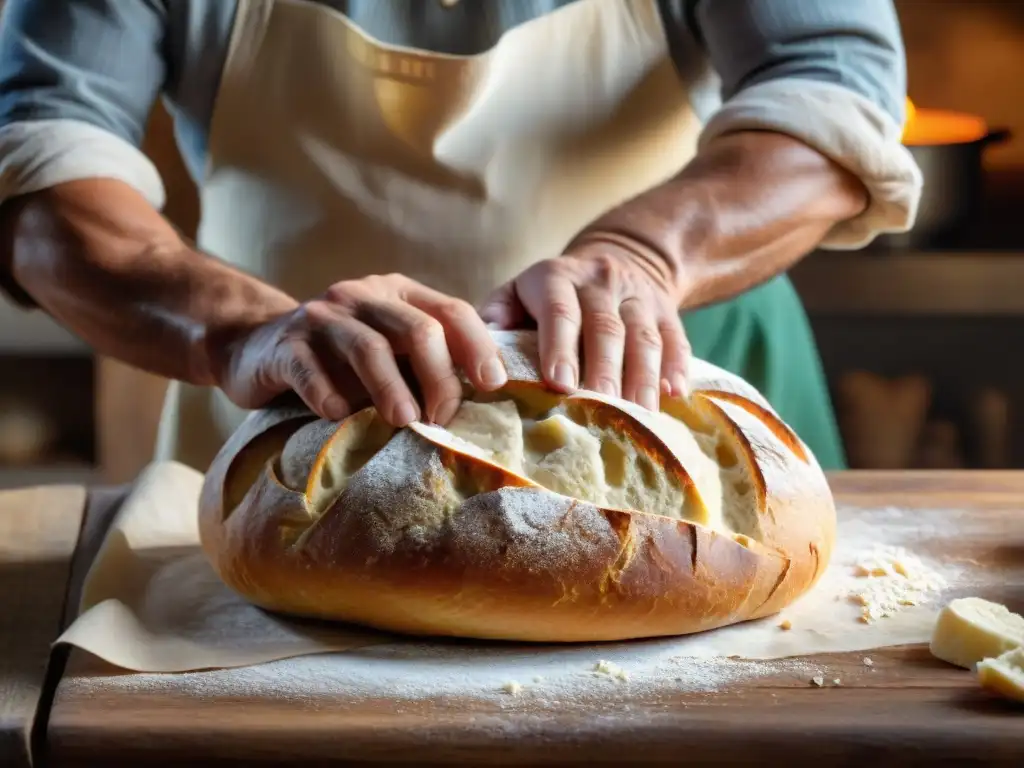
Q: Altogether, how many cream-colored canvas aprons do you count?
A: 1